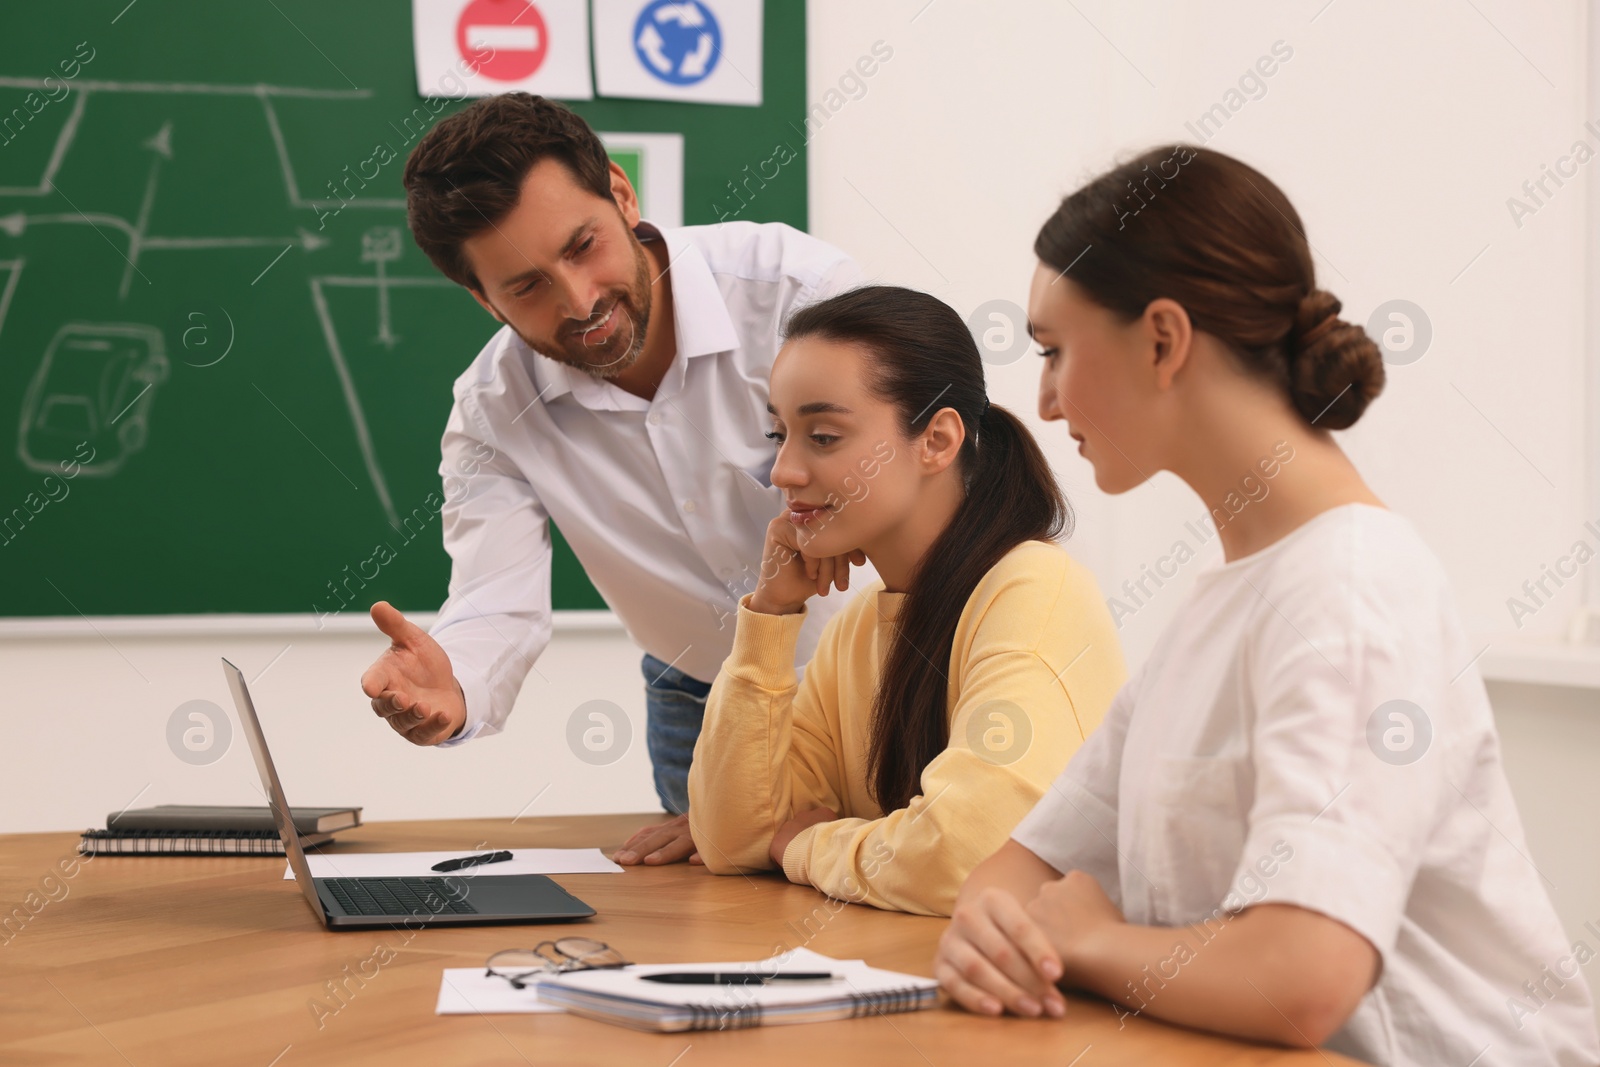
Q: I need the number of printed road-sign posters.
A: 3